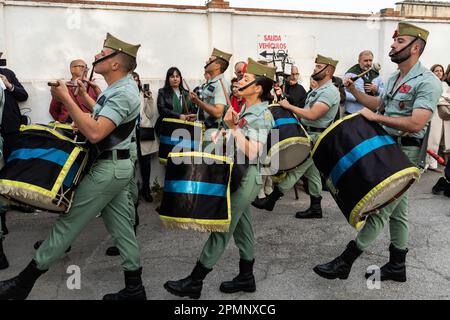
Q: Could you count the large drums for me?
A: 5